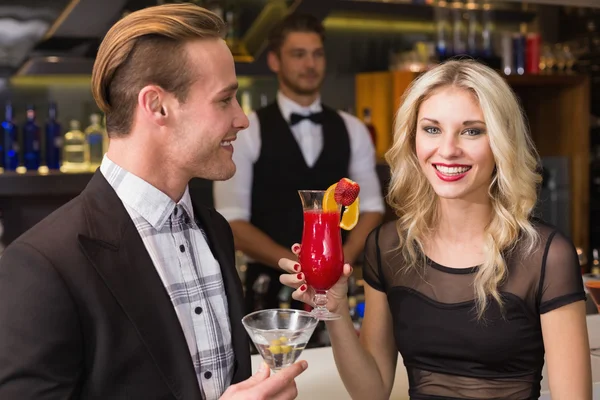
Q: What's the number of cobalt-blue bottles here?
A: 3